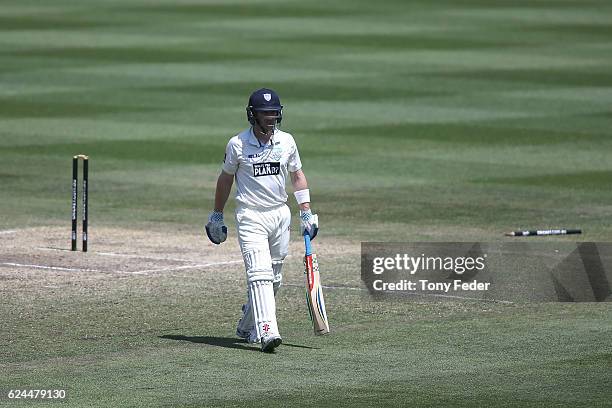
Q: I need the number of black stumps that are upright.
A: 2